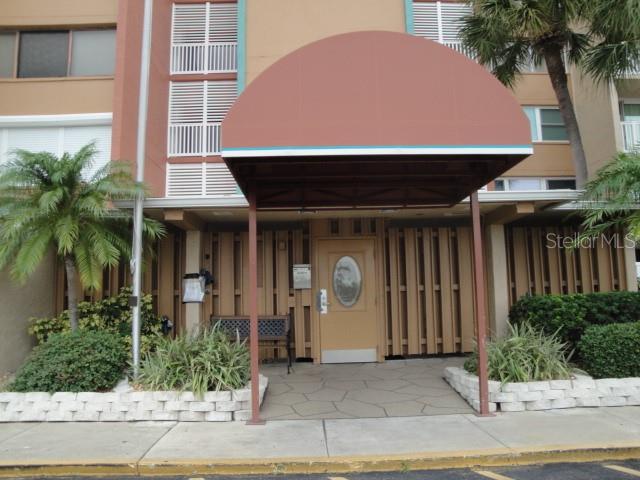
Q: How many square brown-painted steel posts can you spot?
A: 2